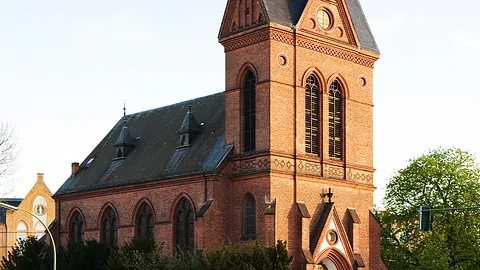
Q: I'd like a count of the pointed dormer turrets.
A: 2